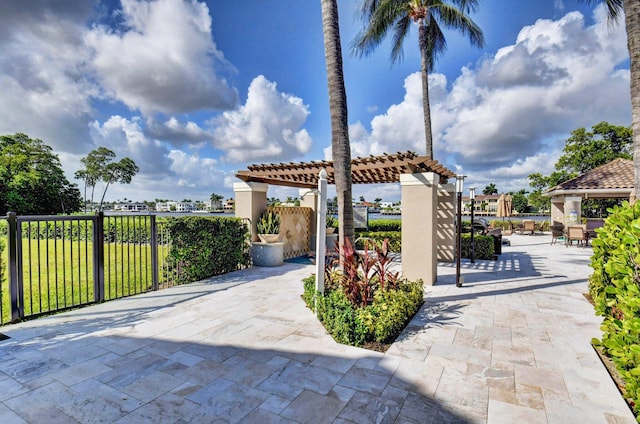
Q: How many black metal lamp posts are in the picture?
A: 2